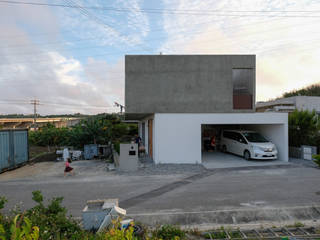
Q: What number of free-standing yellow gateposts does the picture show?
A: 0